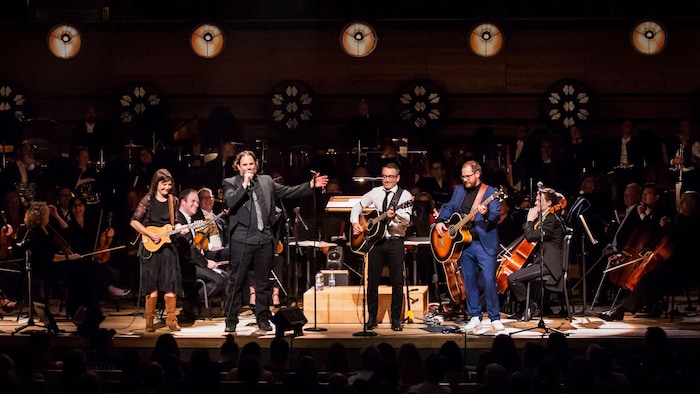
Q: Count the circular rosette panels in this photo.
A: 5